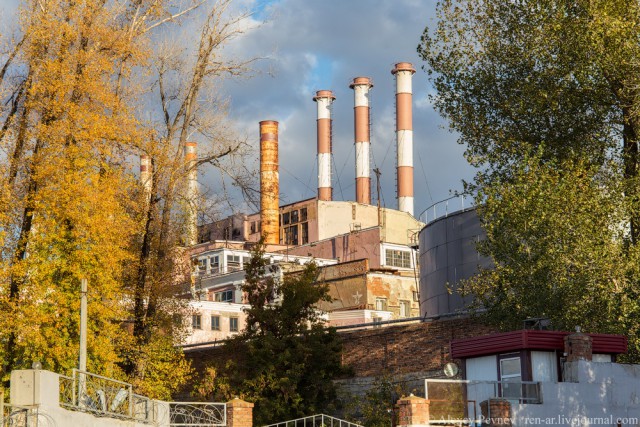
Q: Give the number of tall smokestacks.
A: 6